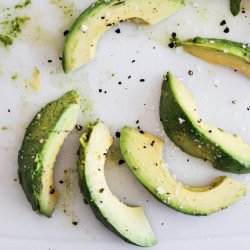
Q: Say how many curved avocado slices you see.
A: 6